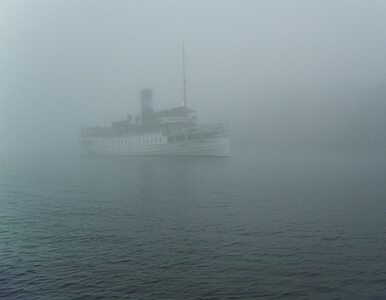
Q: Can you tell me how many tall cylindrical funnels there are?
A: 1